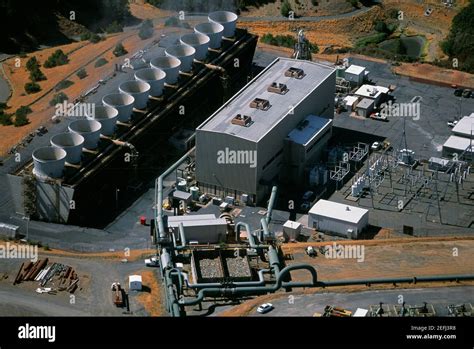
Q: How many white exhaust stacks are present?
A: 12